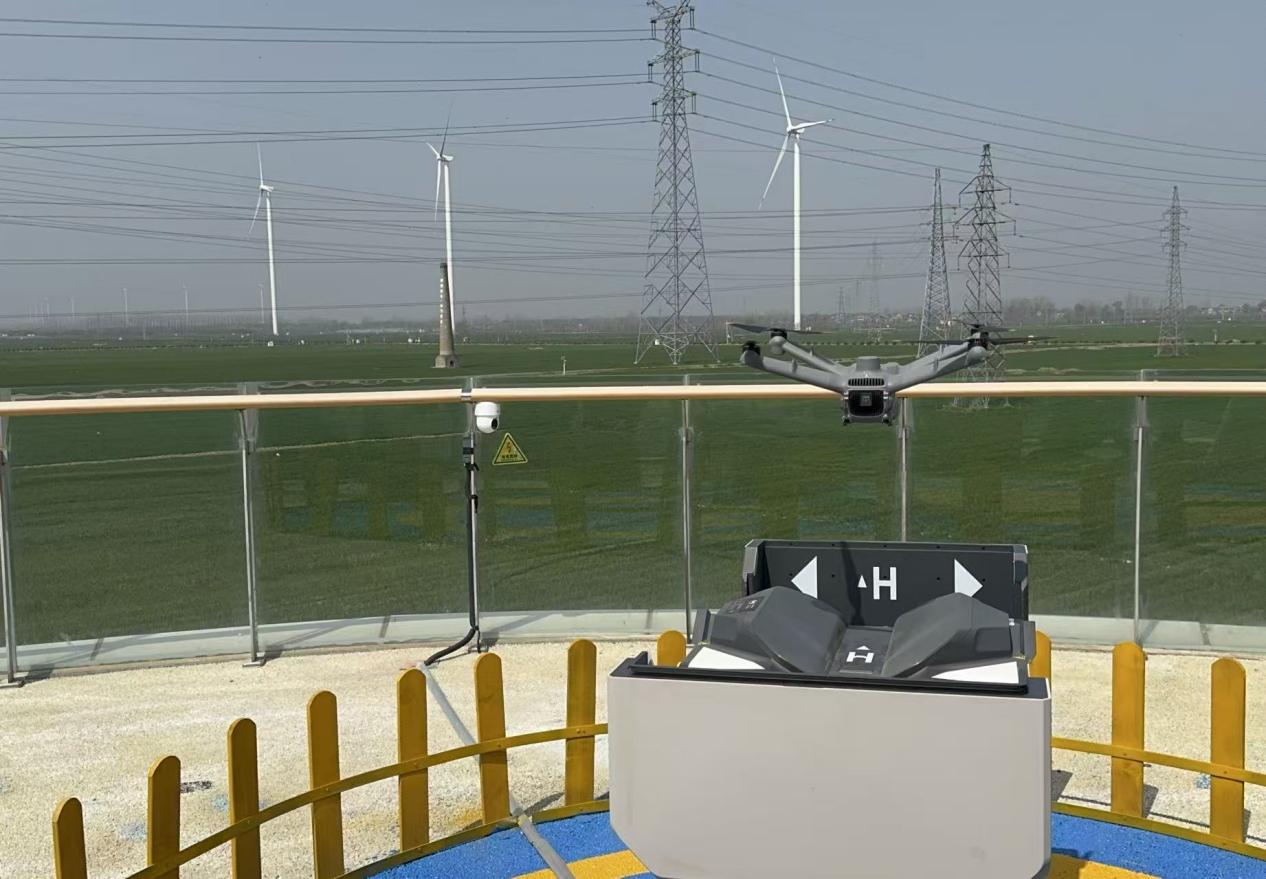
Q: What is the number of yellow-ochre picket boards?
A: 11